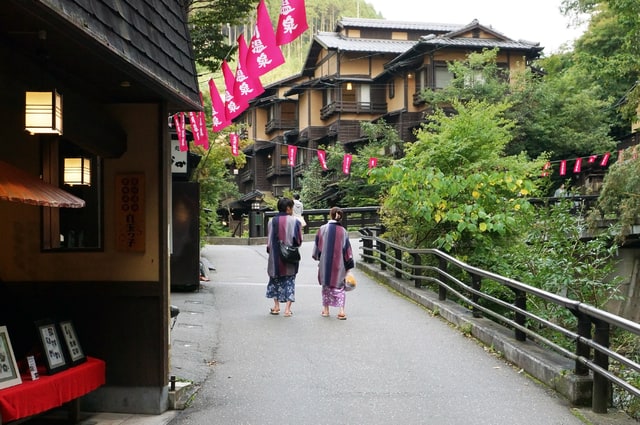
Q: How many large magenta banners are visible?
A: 5